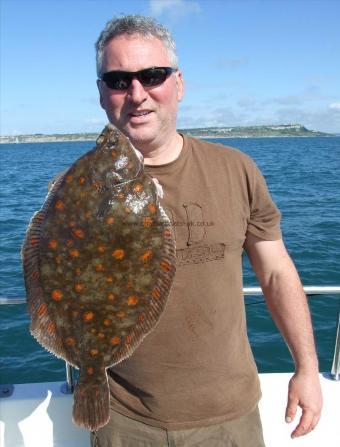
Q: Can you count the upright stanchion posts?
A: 2